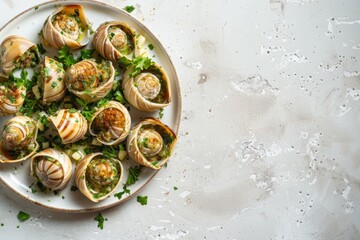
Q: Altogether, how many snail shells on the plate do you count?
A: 13